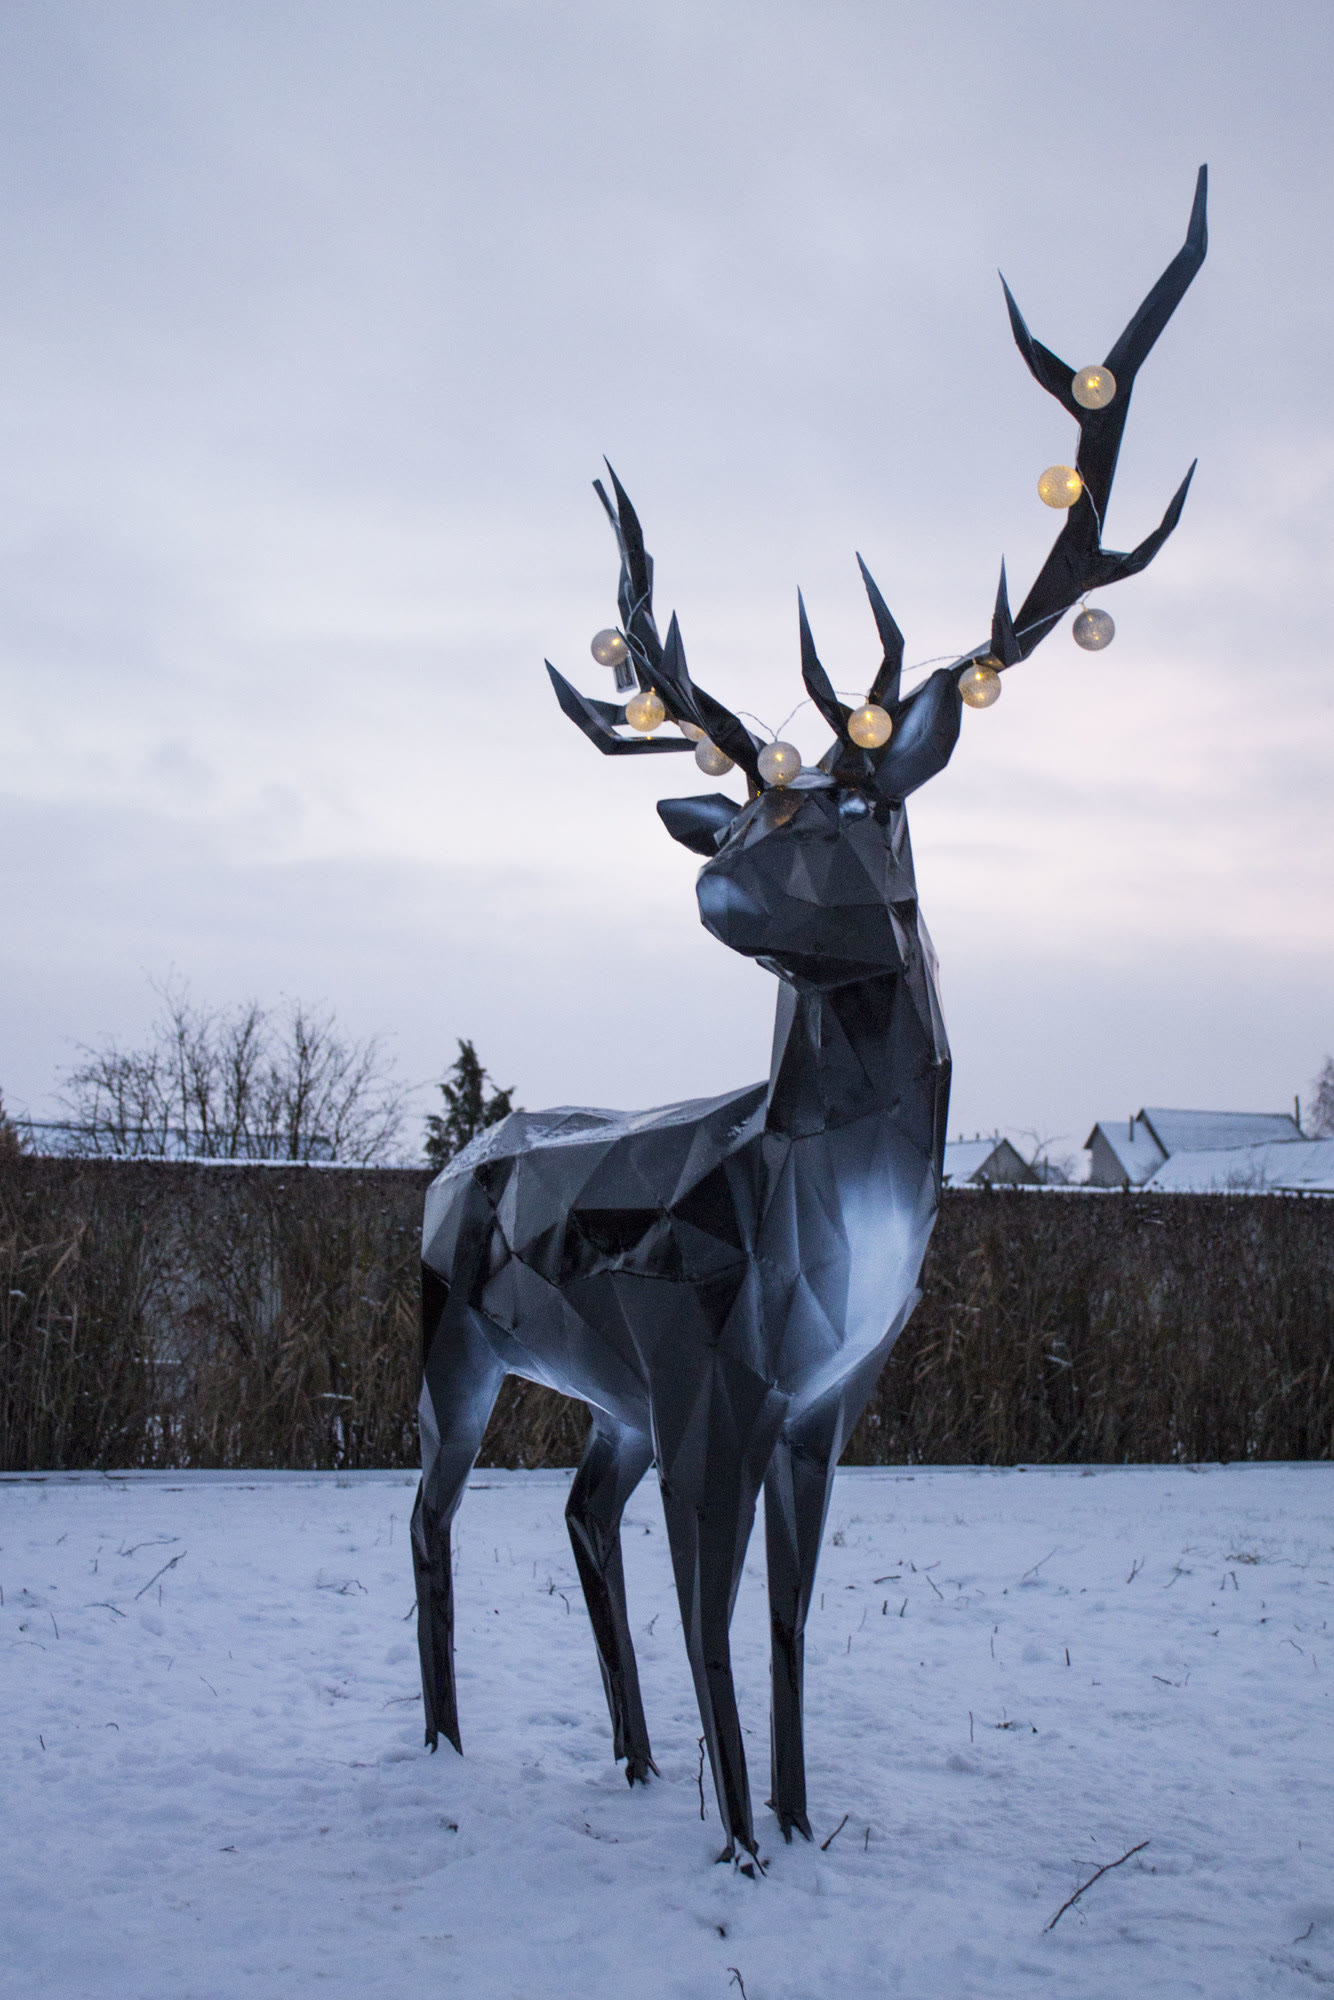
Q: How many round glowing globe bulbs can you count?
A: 10